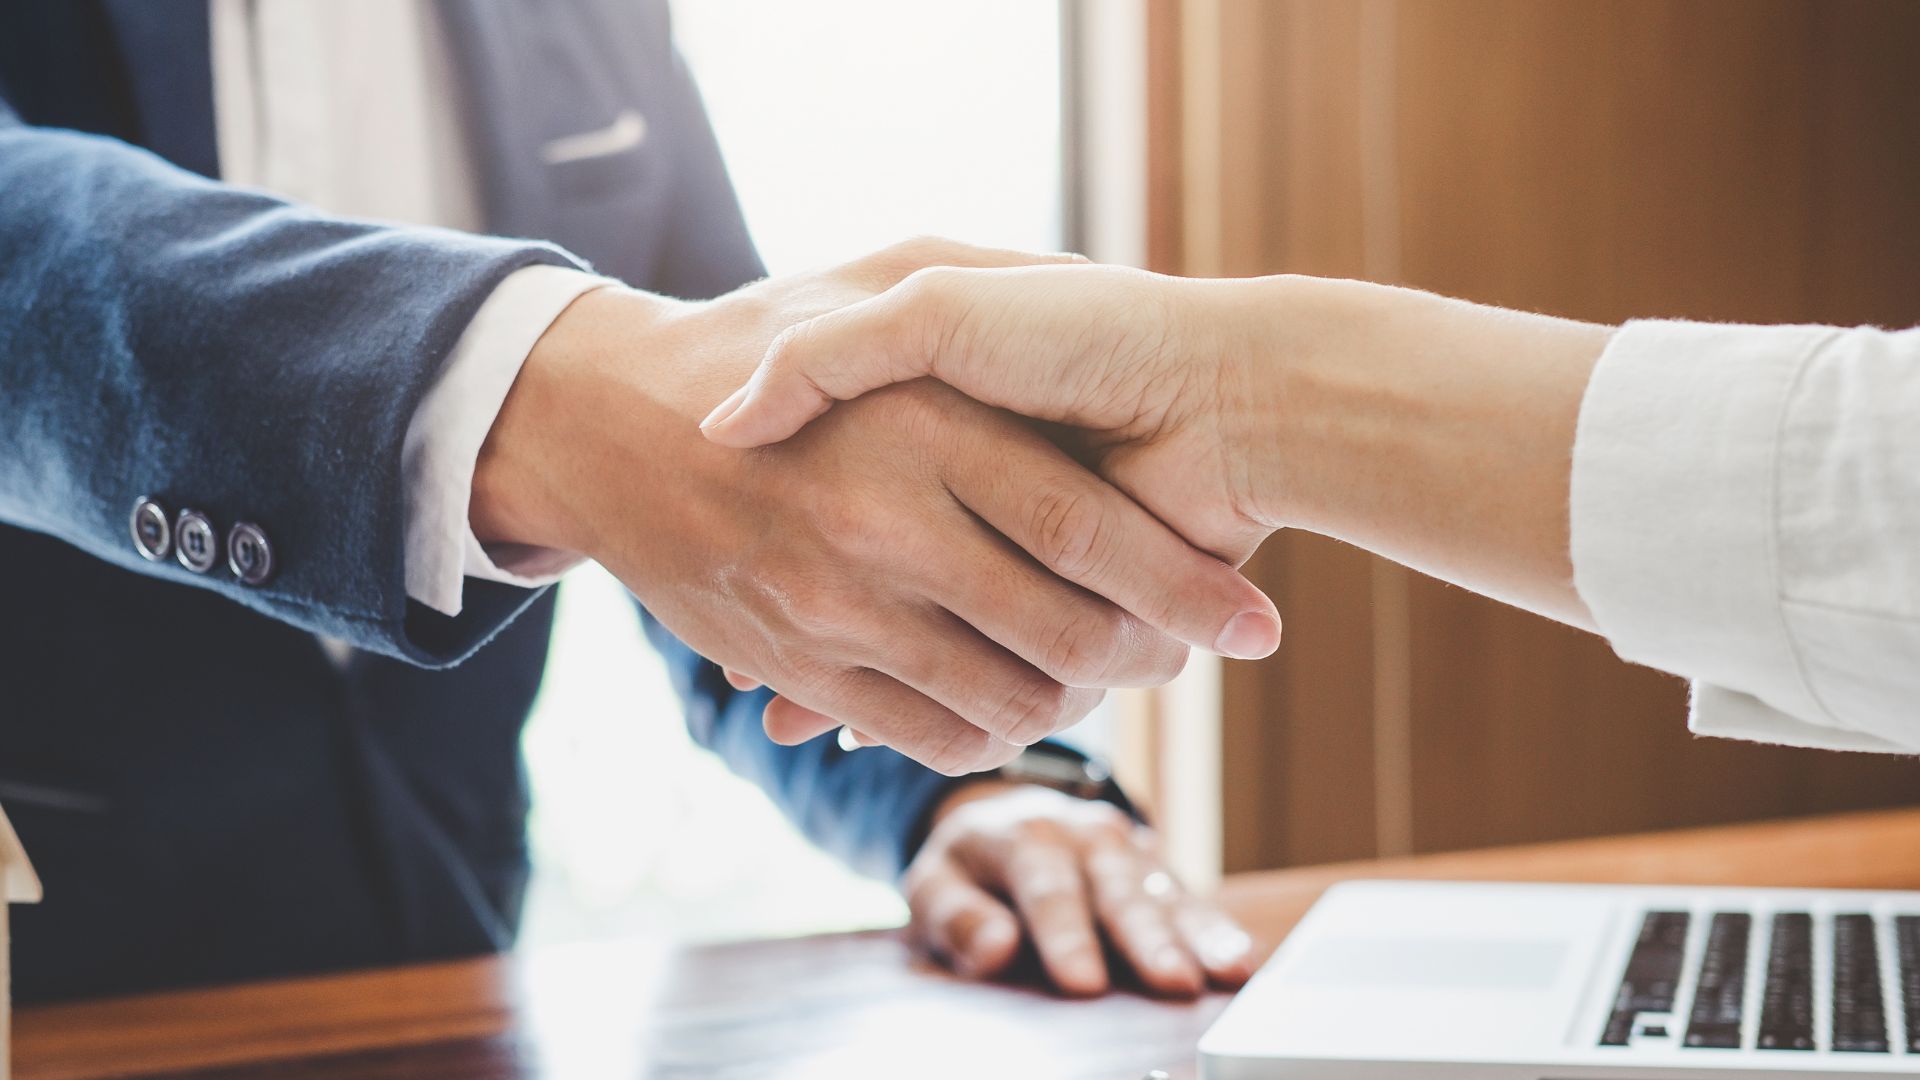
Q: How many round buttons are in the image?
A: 3